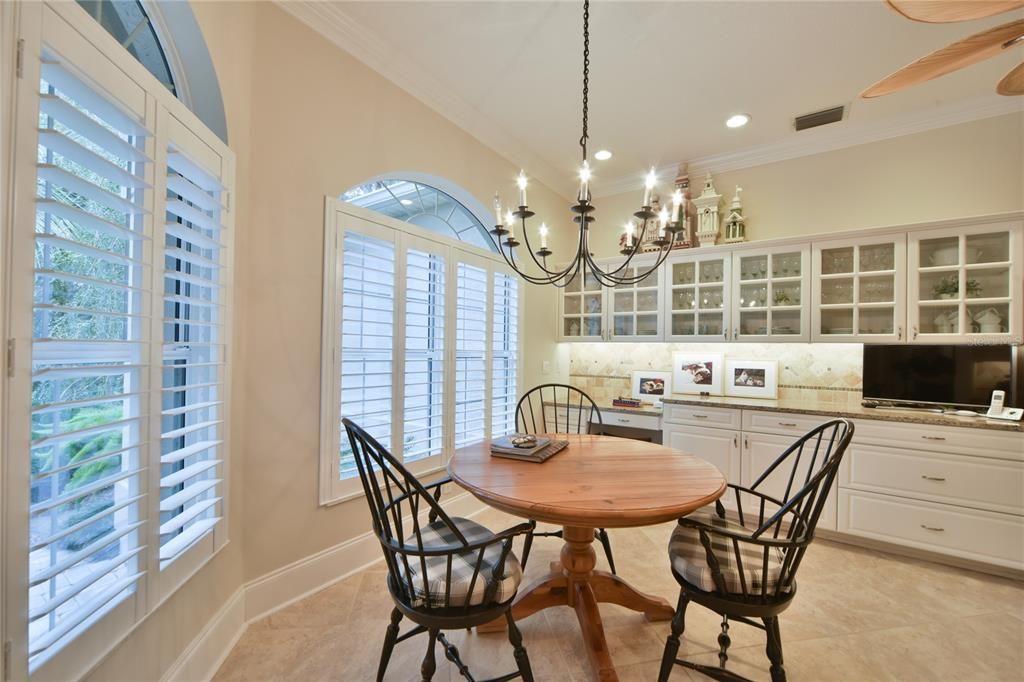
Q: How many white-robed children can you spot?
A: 0